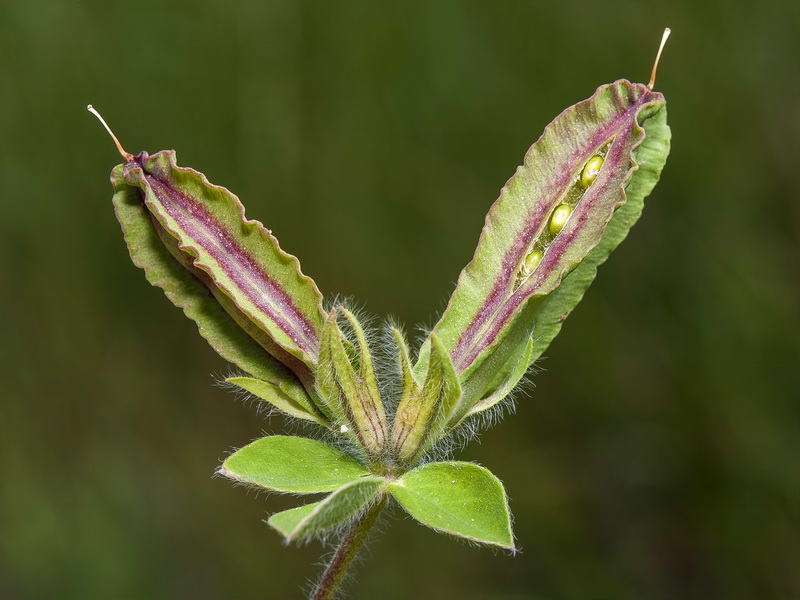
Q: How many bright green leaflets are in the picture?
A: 3